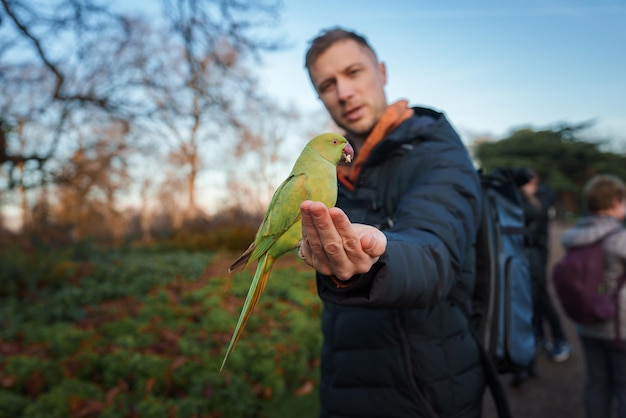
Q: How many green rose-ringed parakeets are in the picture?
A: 1